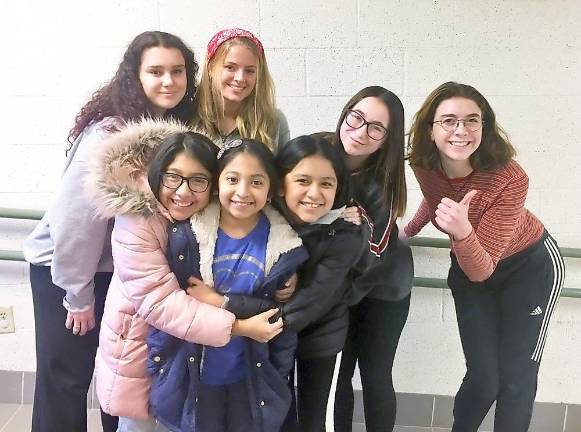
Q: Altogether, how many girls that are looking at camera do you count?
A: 7